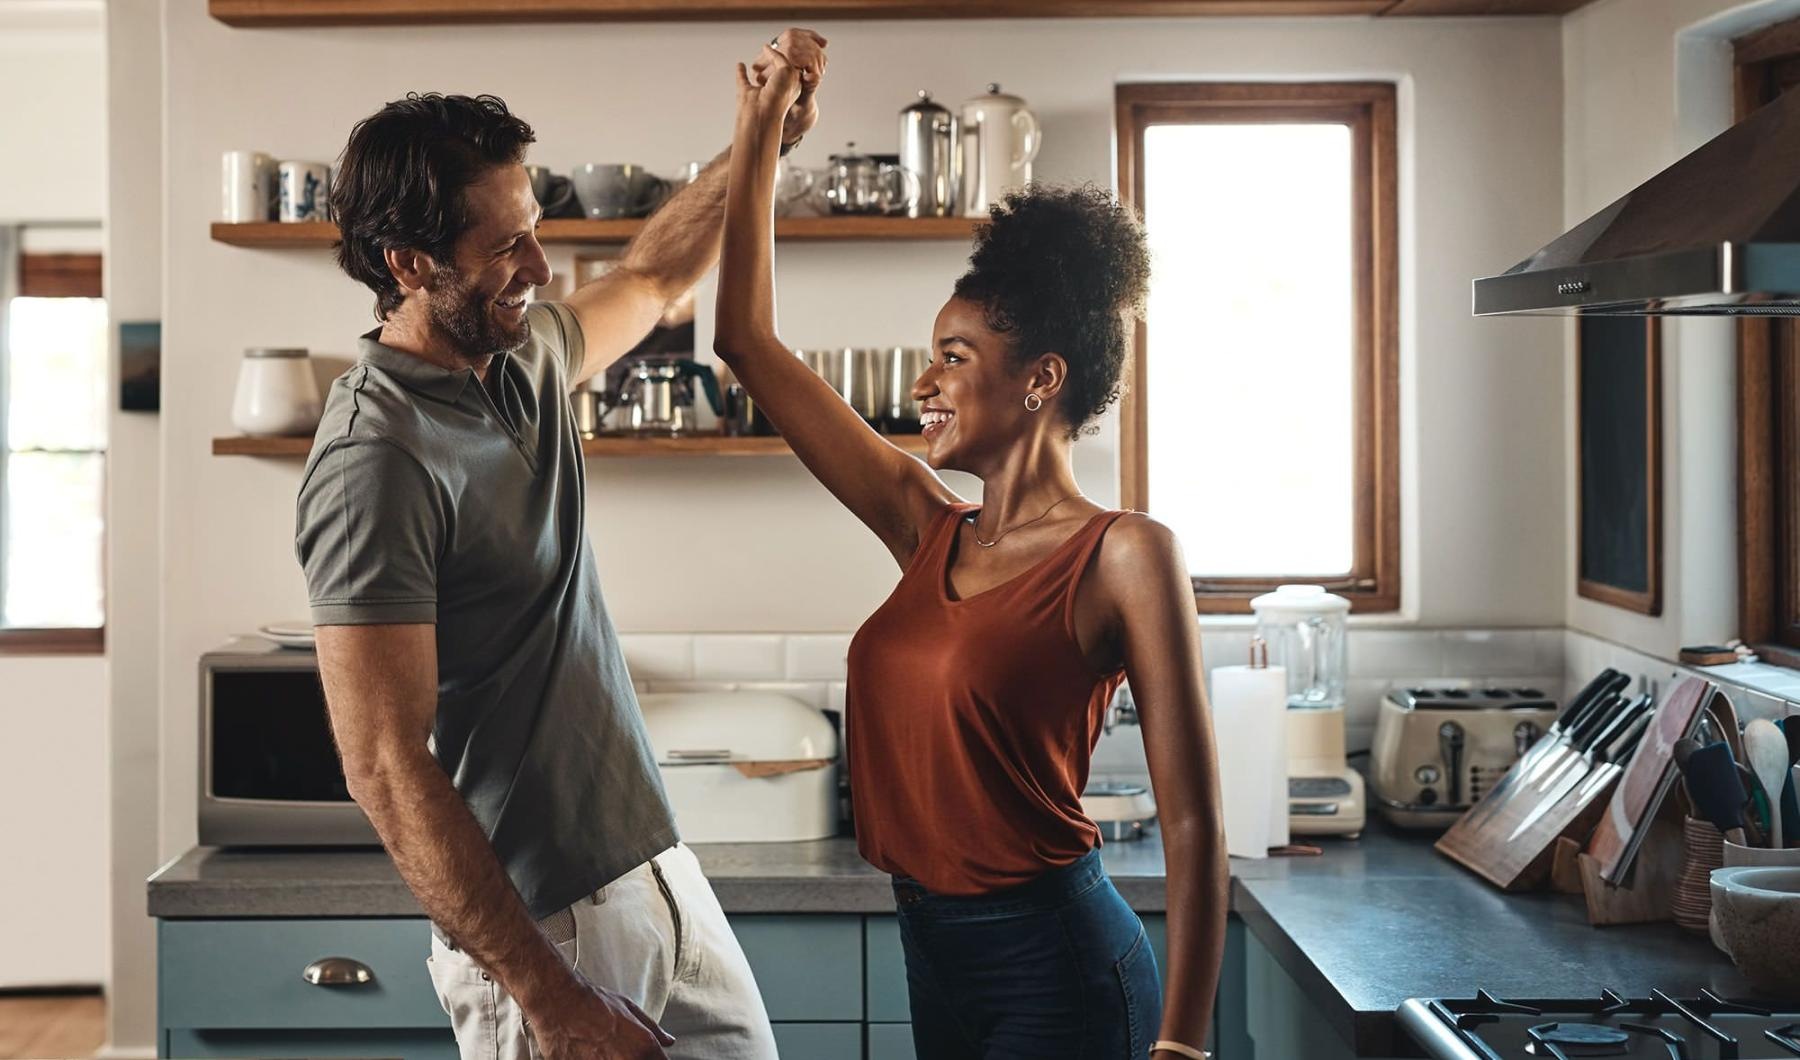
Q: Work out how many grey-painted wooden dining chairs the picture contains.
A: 0